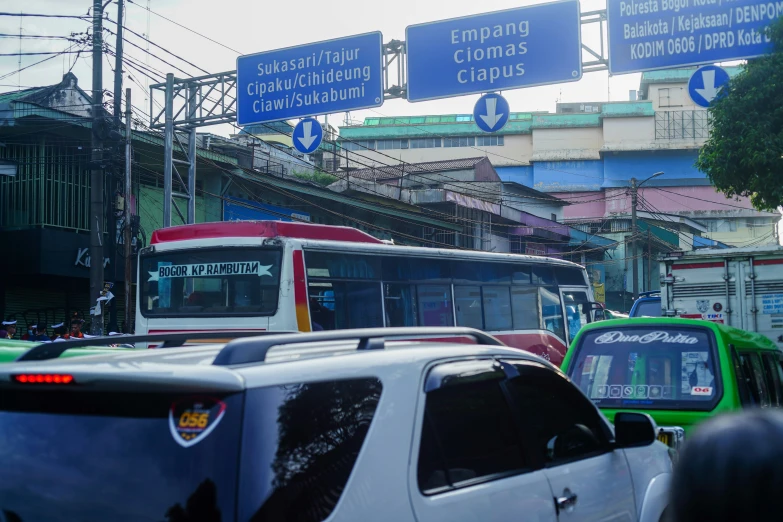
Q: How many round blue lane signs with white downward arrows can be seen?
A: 3